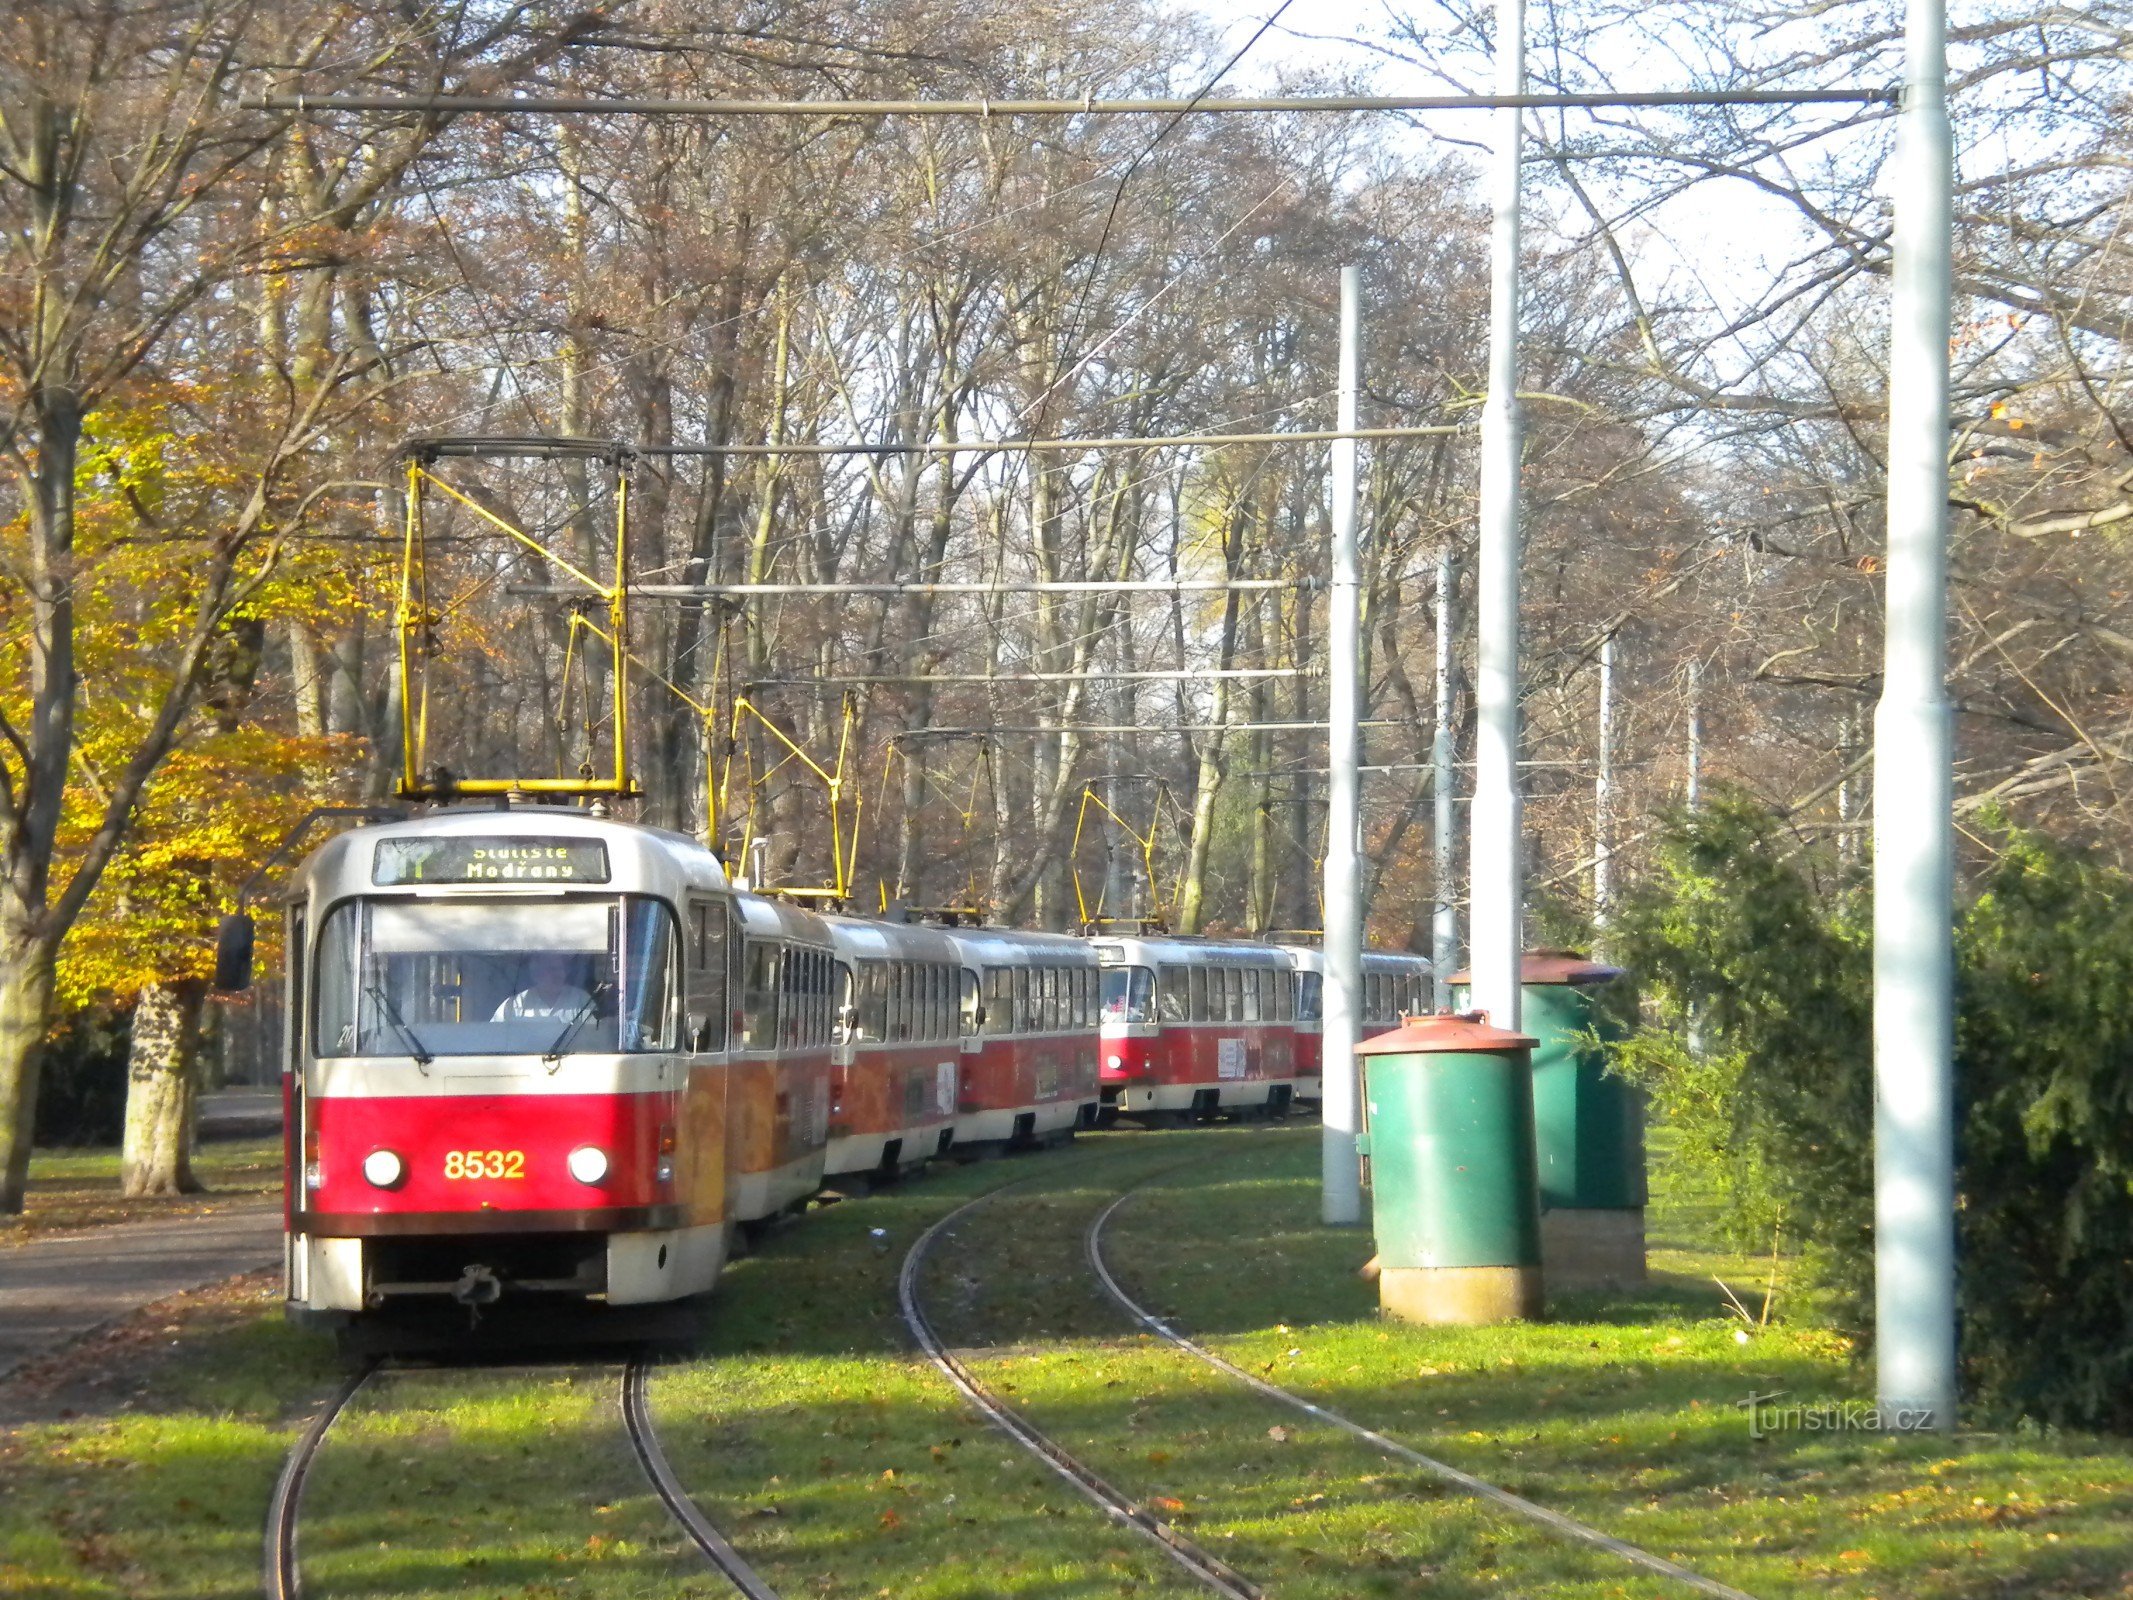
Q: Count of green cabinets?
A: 2